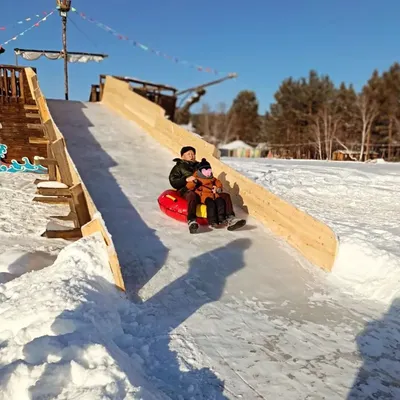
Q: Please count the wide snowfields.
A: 1